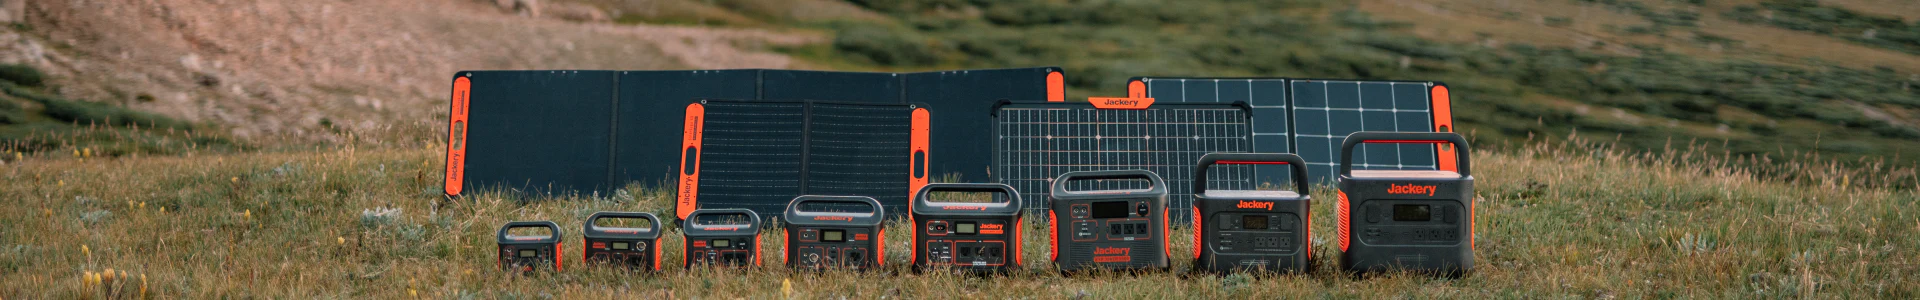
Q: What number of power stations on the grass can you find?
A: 8